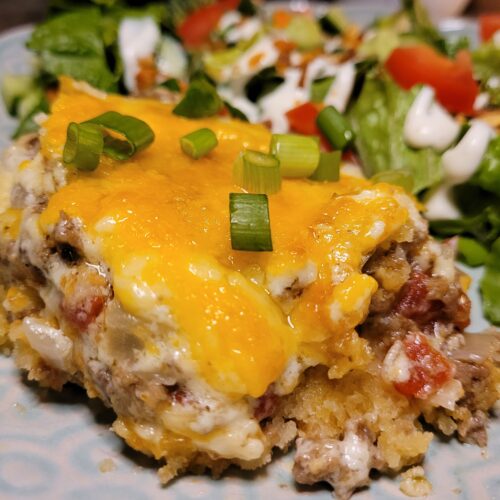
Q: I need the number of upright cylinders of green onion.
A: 1